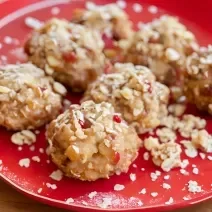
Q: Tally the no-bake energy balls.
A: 7